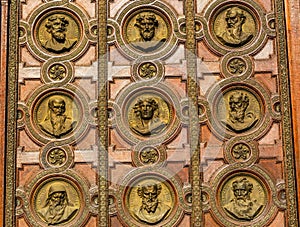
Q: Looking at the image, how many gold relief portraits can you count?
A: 9